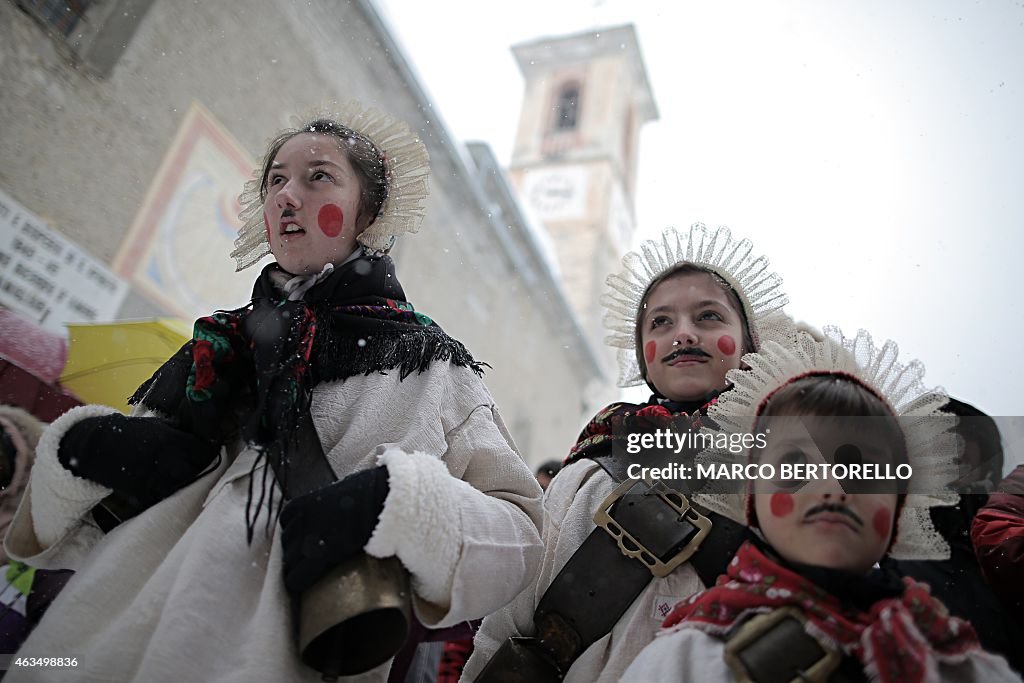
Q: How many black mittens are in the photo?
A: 2